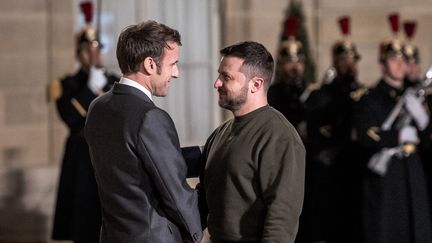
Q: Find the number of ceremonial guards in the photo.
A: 5